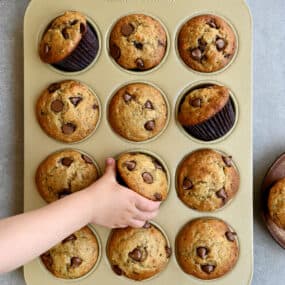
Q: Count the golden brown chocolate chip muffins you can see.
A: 13